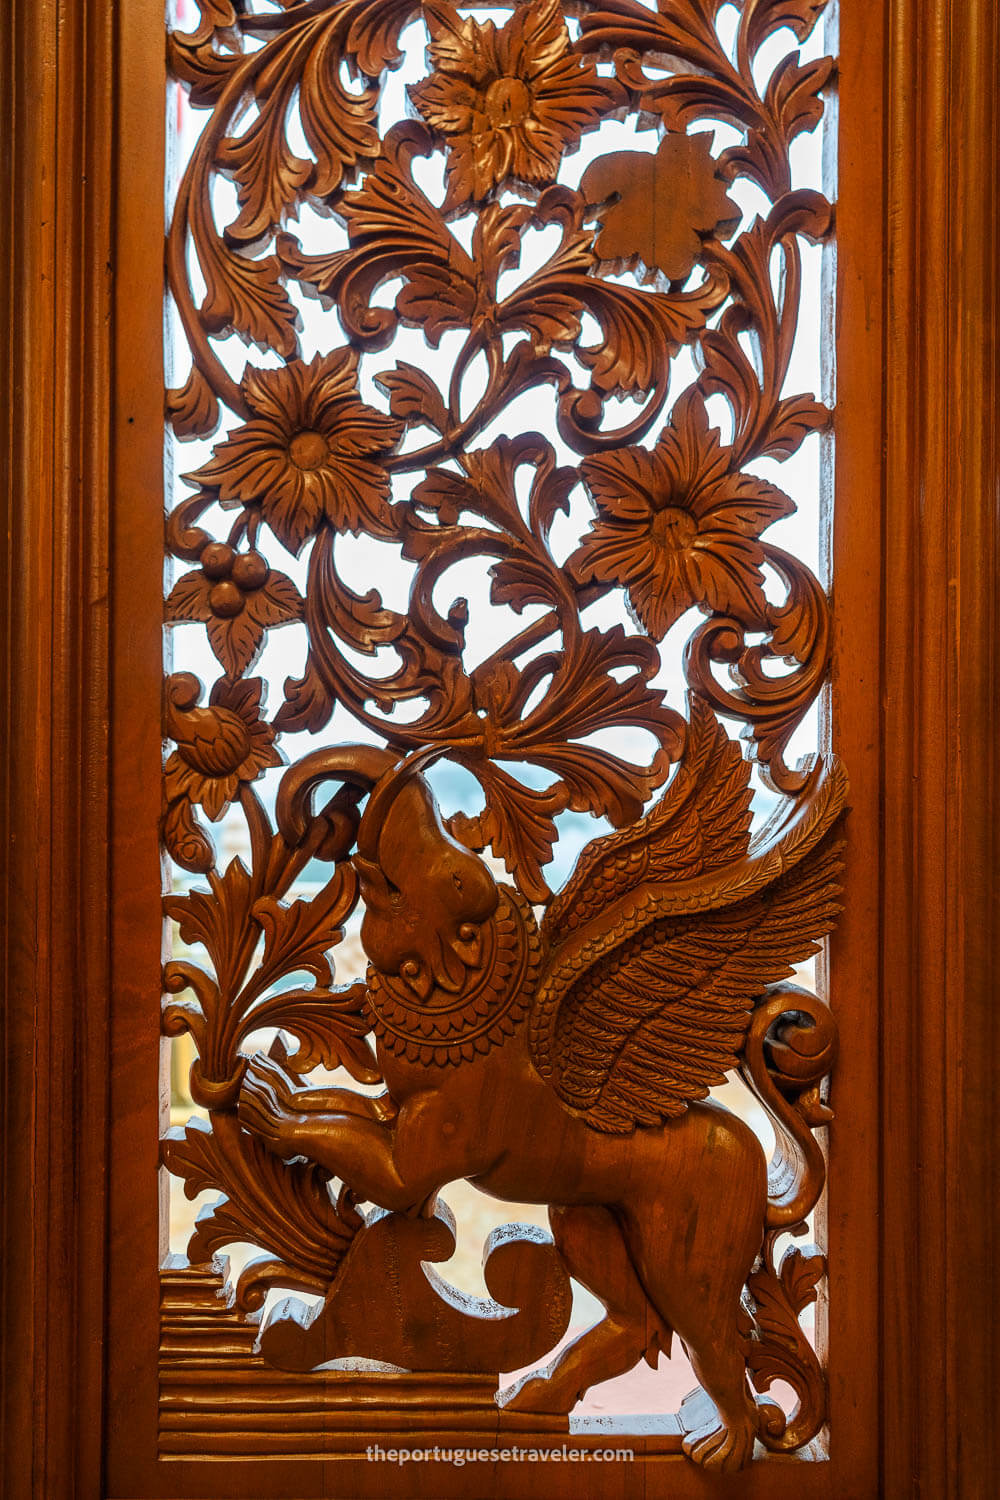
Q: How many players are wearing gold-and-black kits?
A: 0